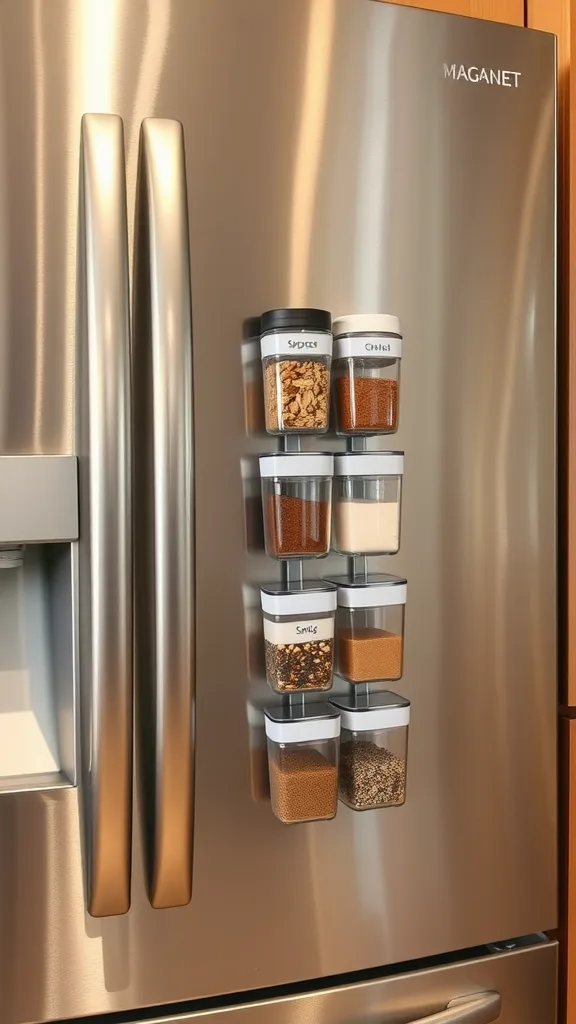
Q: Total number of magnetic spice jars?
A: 8